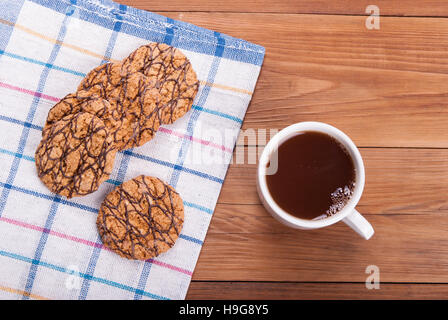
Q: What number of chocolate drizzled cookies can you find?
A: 5